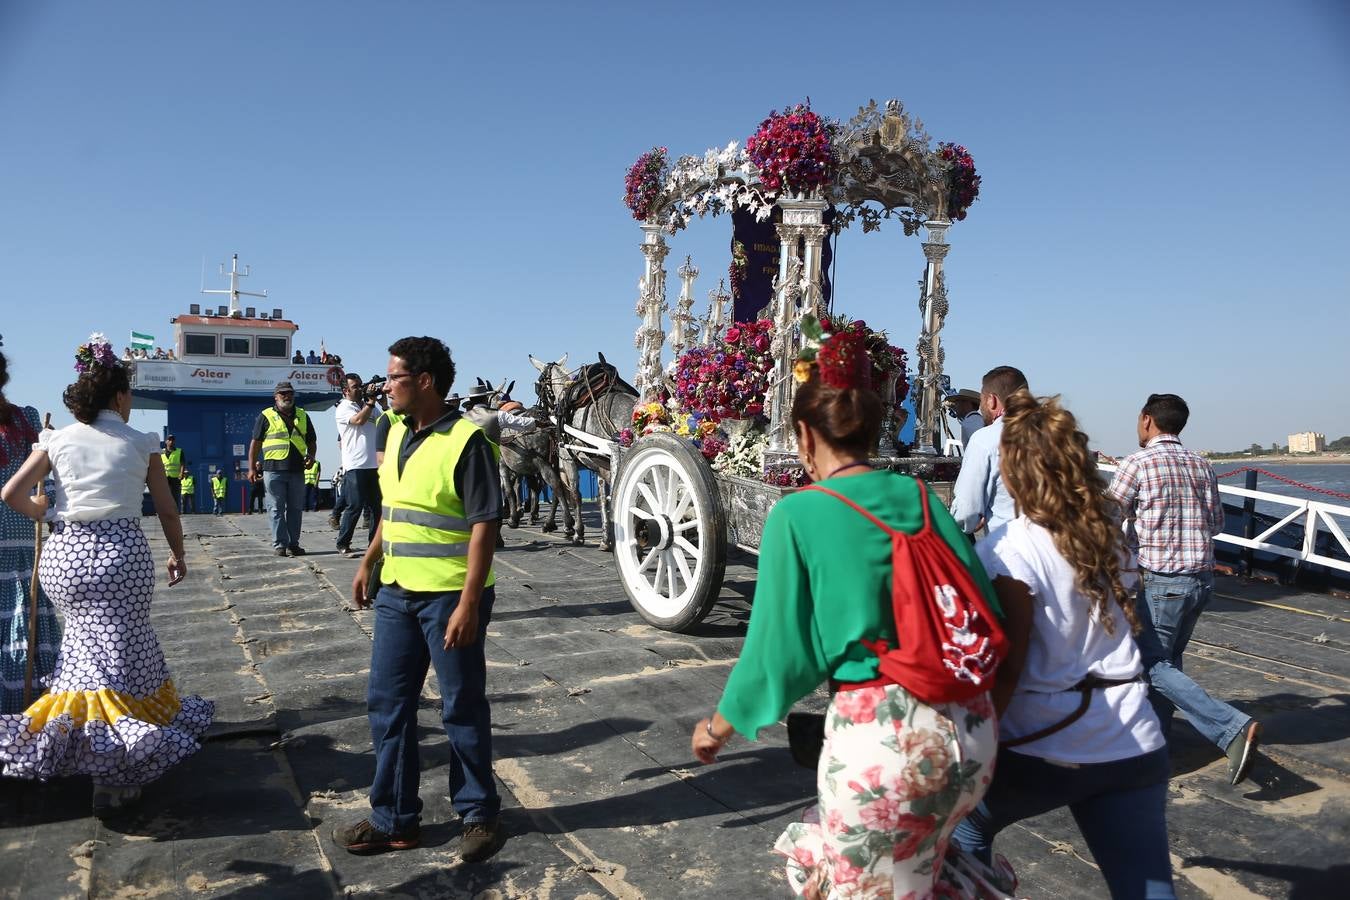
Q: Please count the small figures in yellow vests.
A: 4